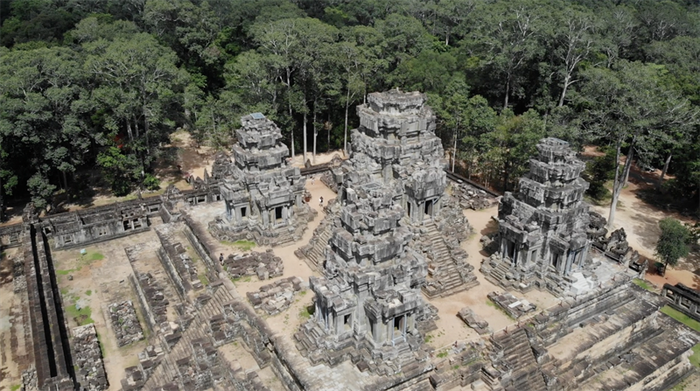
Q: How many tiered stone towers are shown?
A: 4